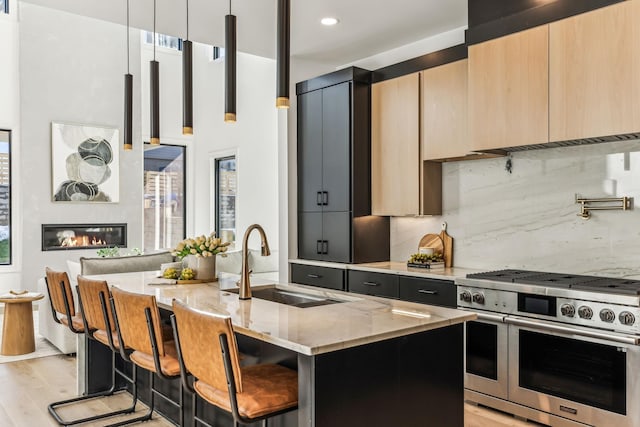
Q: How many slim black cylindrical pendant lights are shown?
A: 5